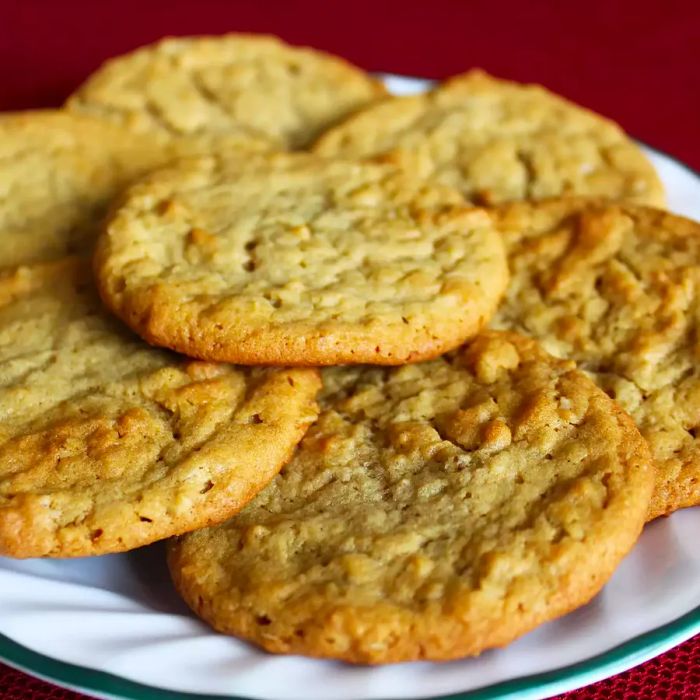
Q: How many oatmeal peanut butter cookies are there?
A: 7